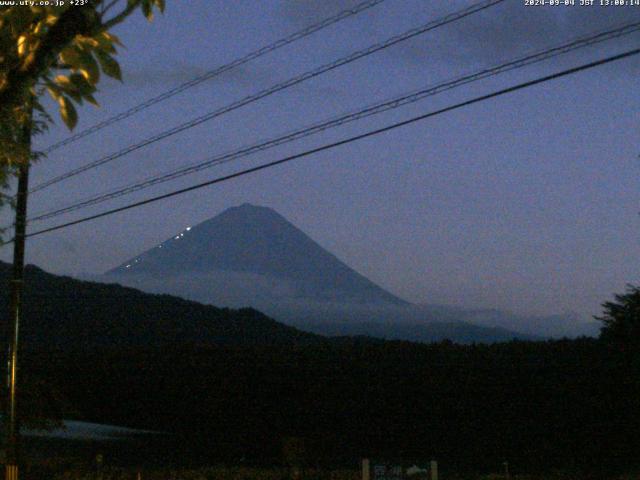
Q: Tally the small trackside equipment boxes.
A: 0